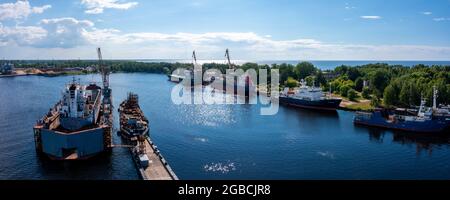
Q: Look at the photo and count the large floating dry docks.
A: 1